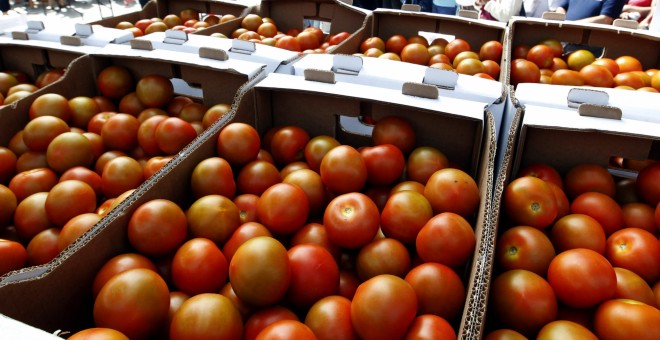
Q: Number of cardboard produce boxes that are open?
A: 8